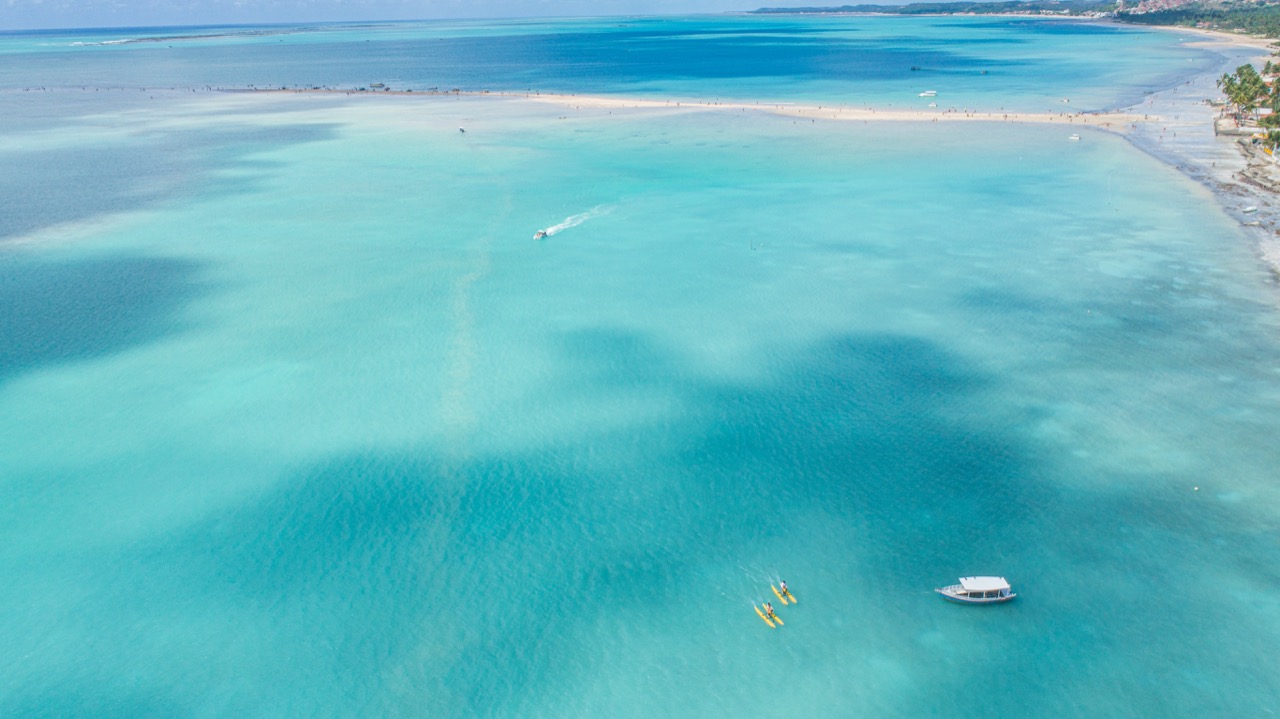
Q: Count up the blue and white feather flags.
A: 0